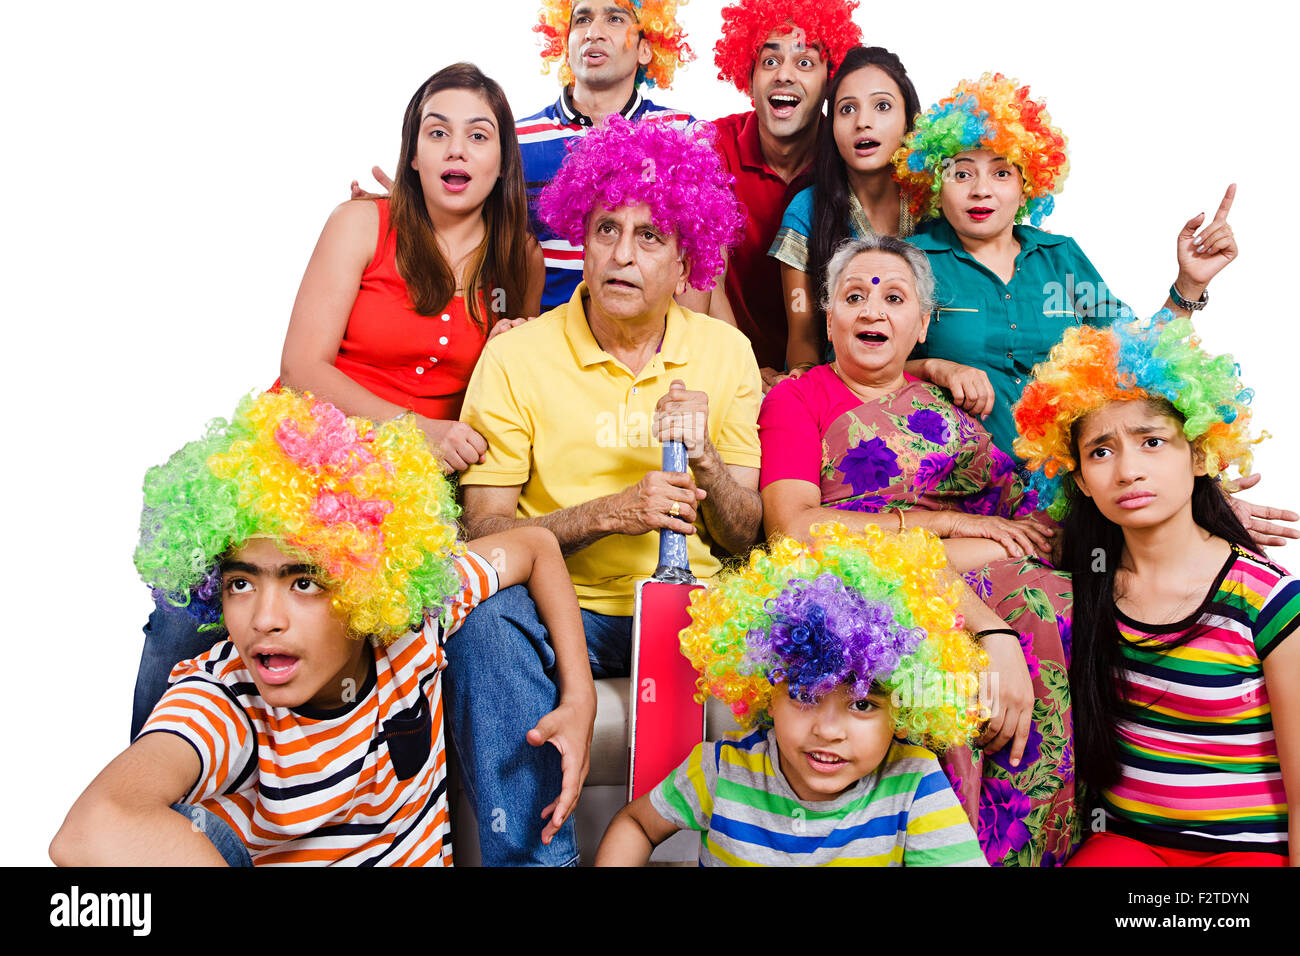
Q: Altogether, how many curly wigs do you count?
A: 7